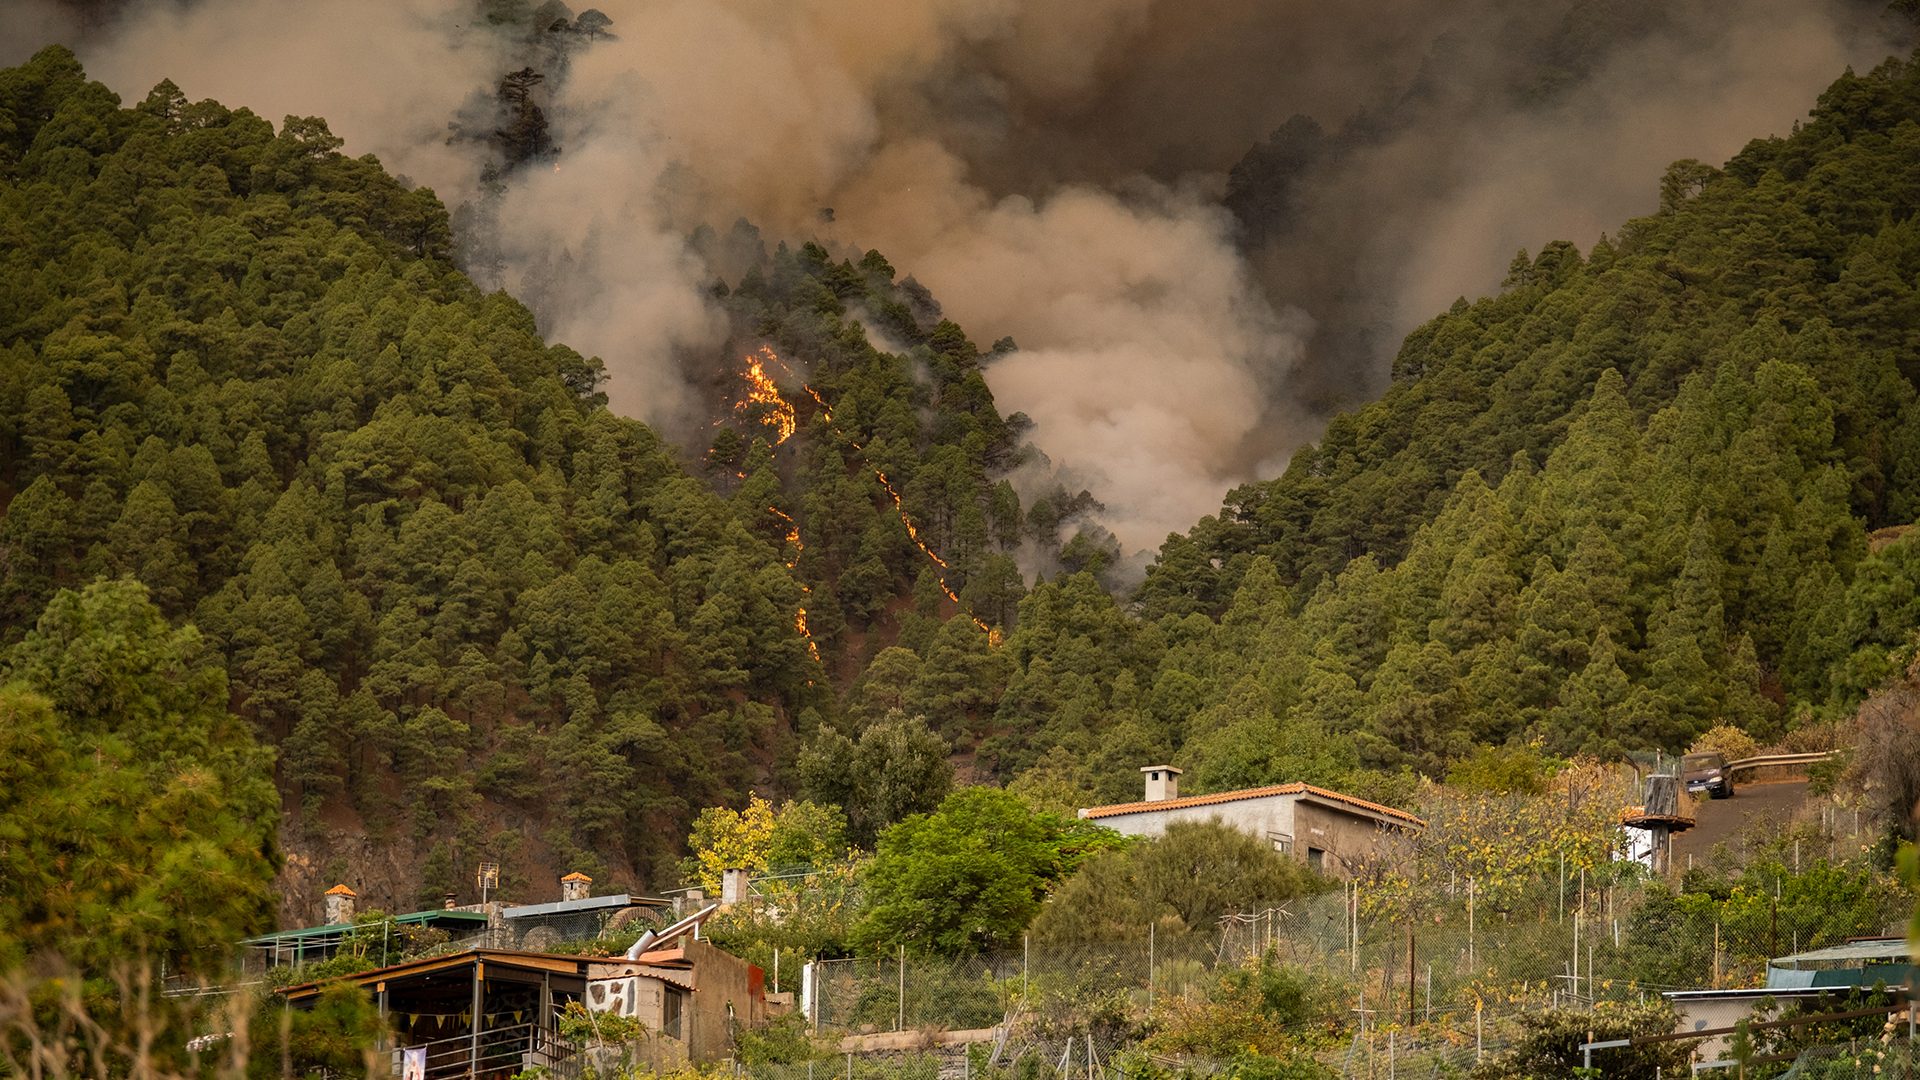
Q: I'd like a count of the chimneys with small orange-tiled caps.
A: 2